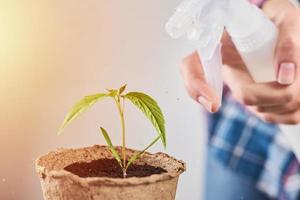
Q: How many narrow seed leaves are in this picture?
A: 2